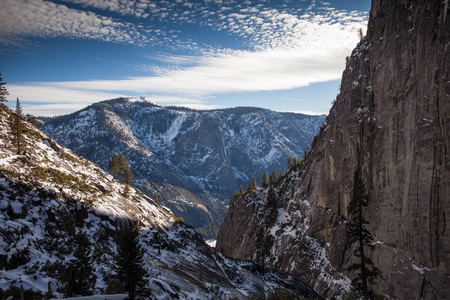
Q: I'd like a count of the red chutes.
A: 0